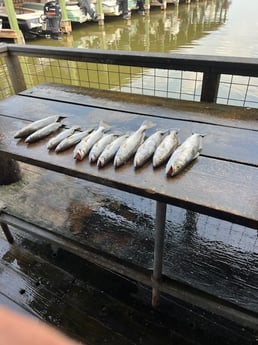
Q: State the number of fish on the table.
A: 11